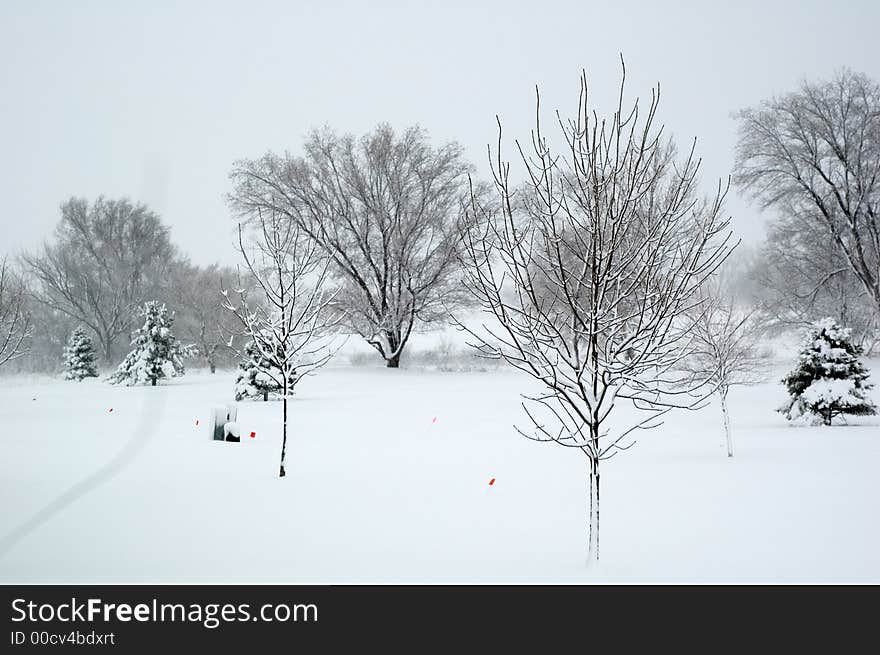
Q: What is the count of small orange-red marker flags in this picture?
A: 5